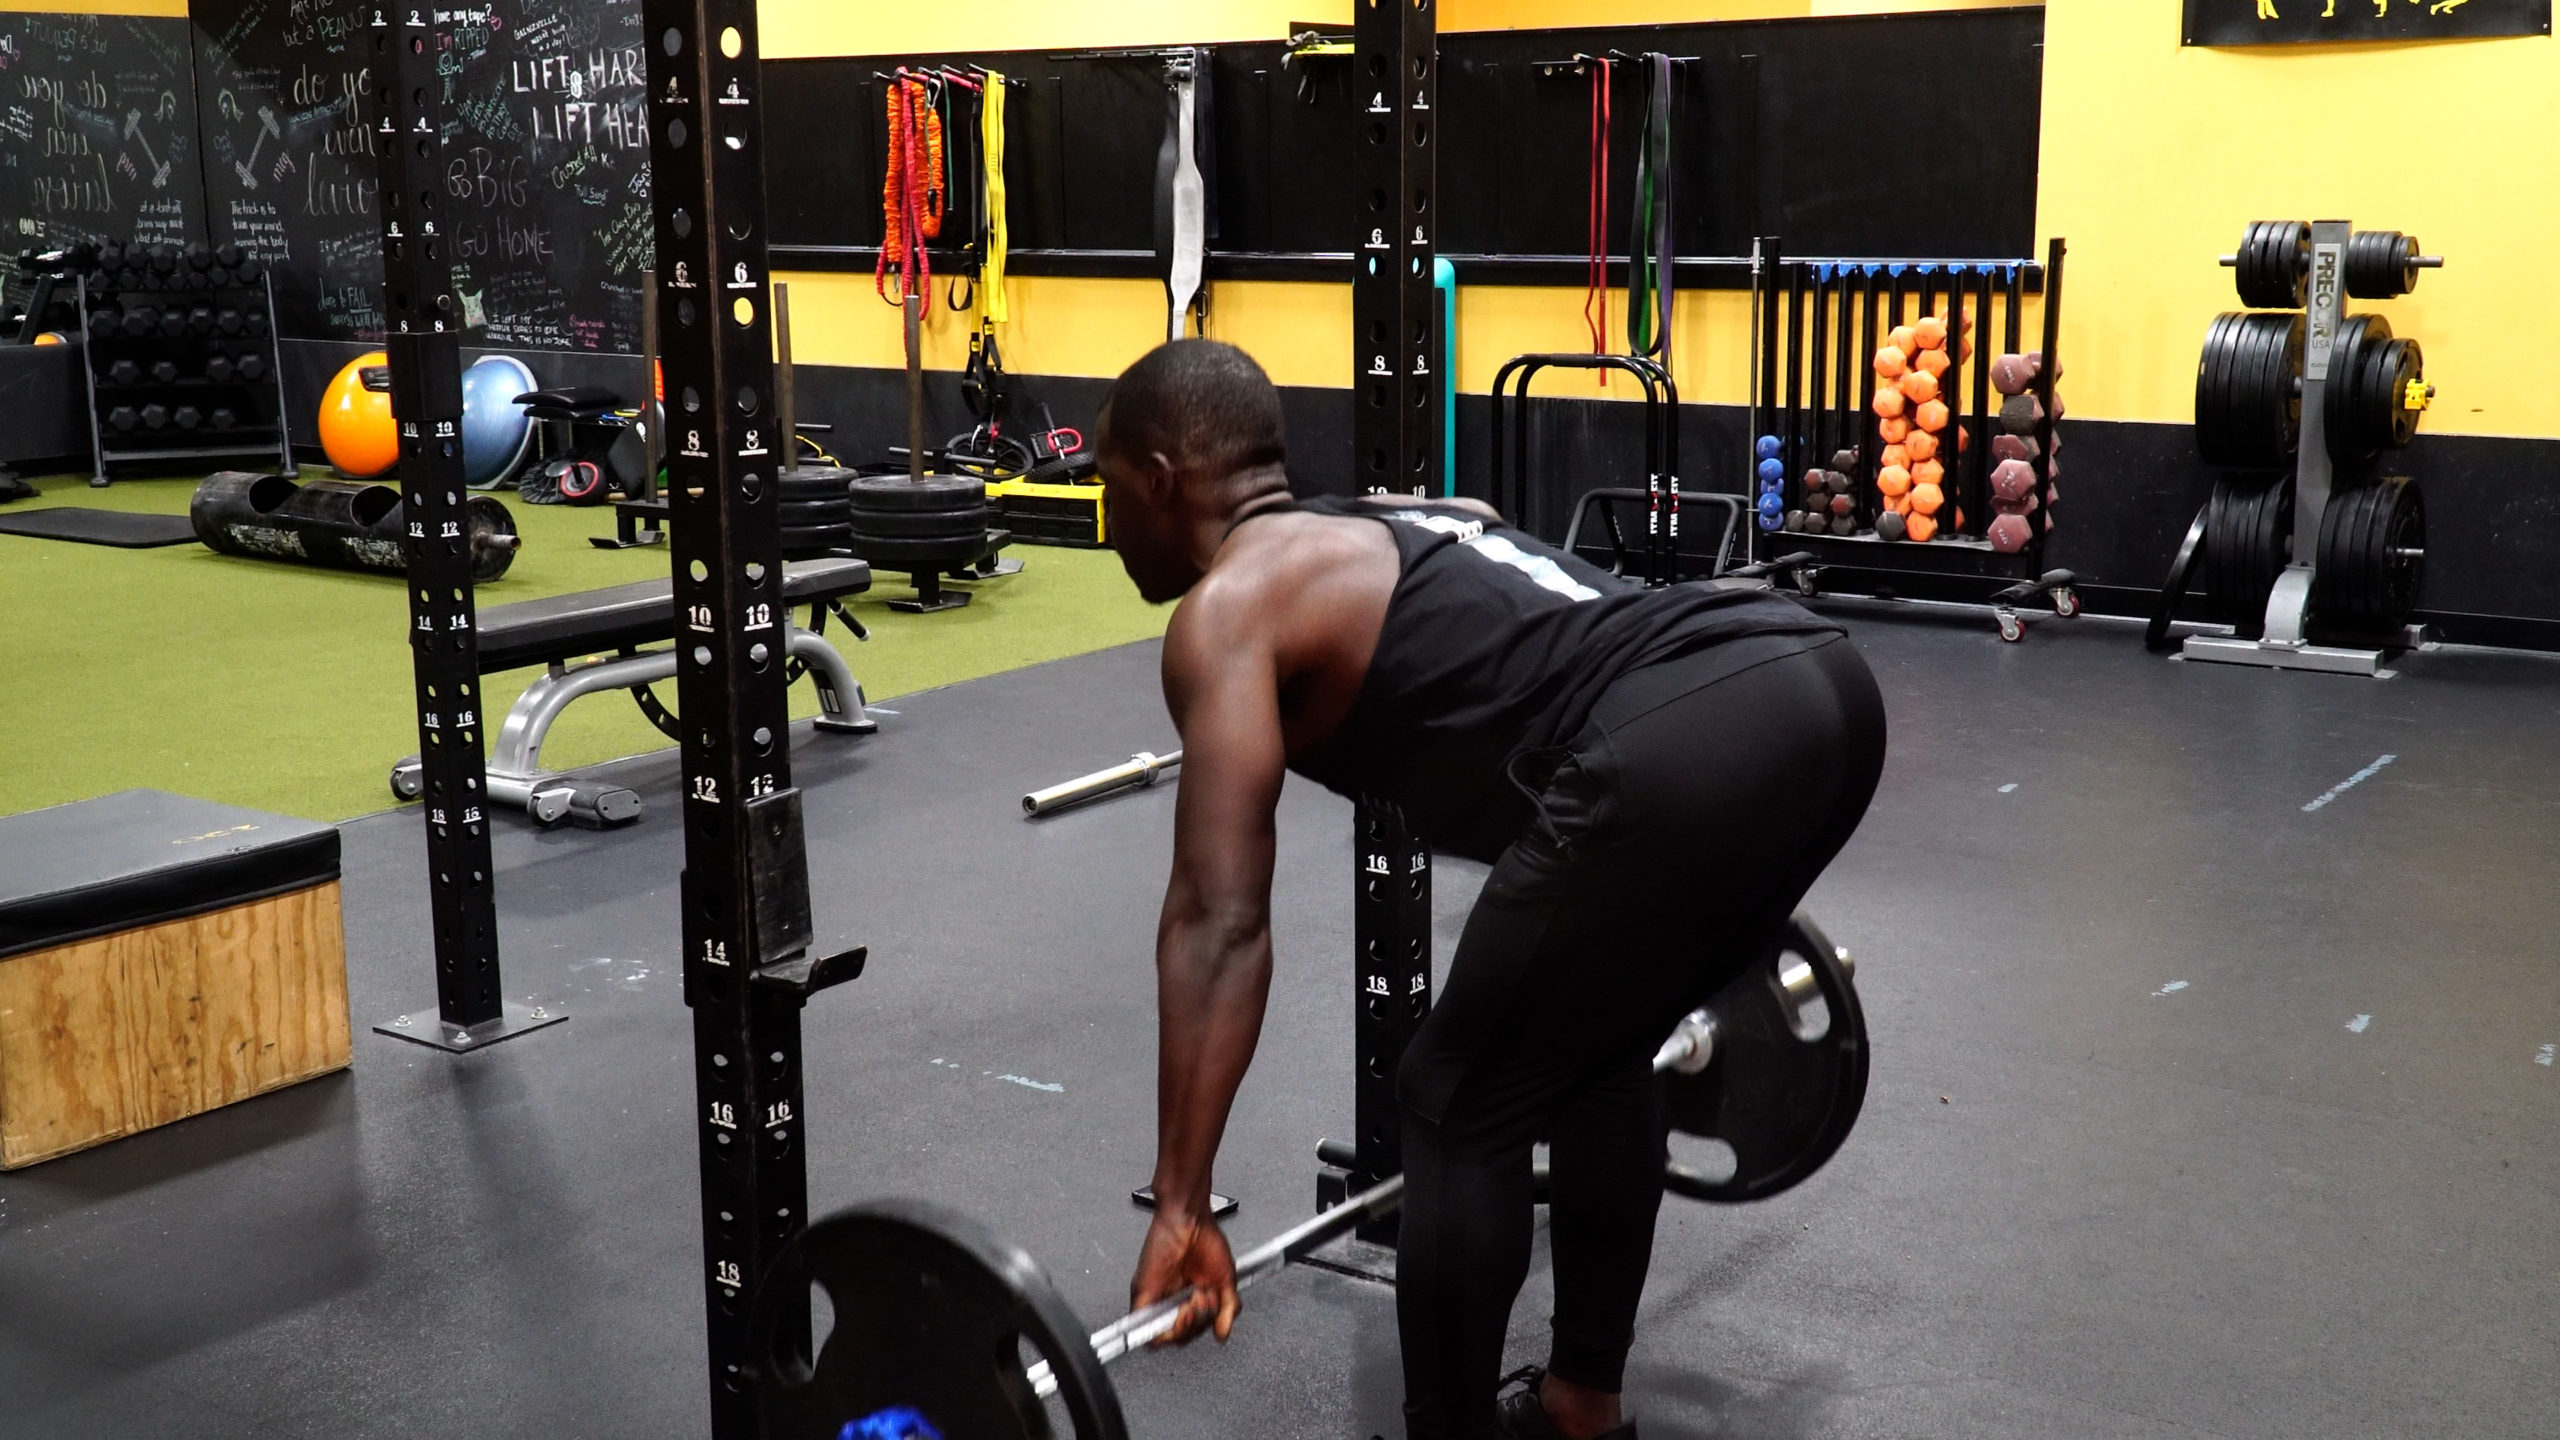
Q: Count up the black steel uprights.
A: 3